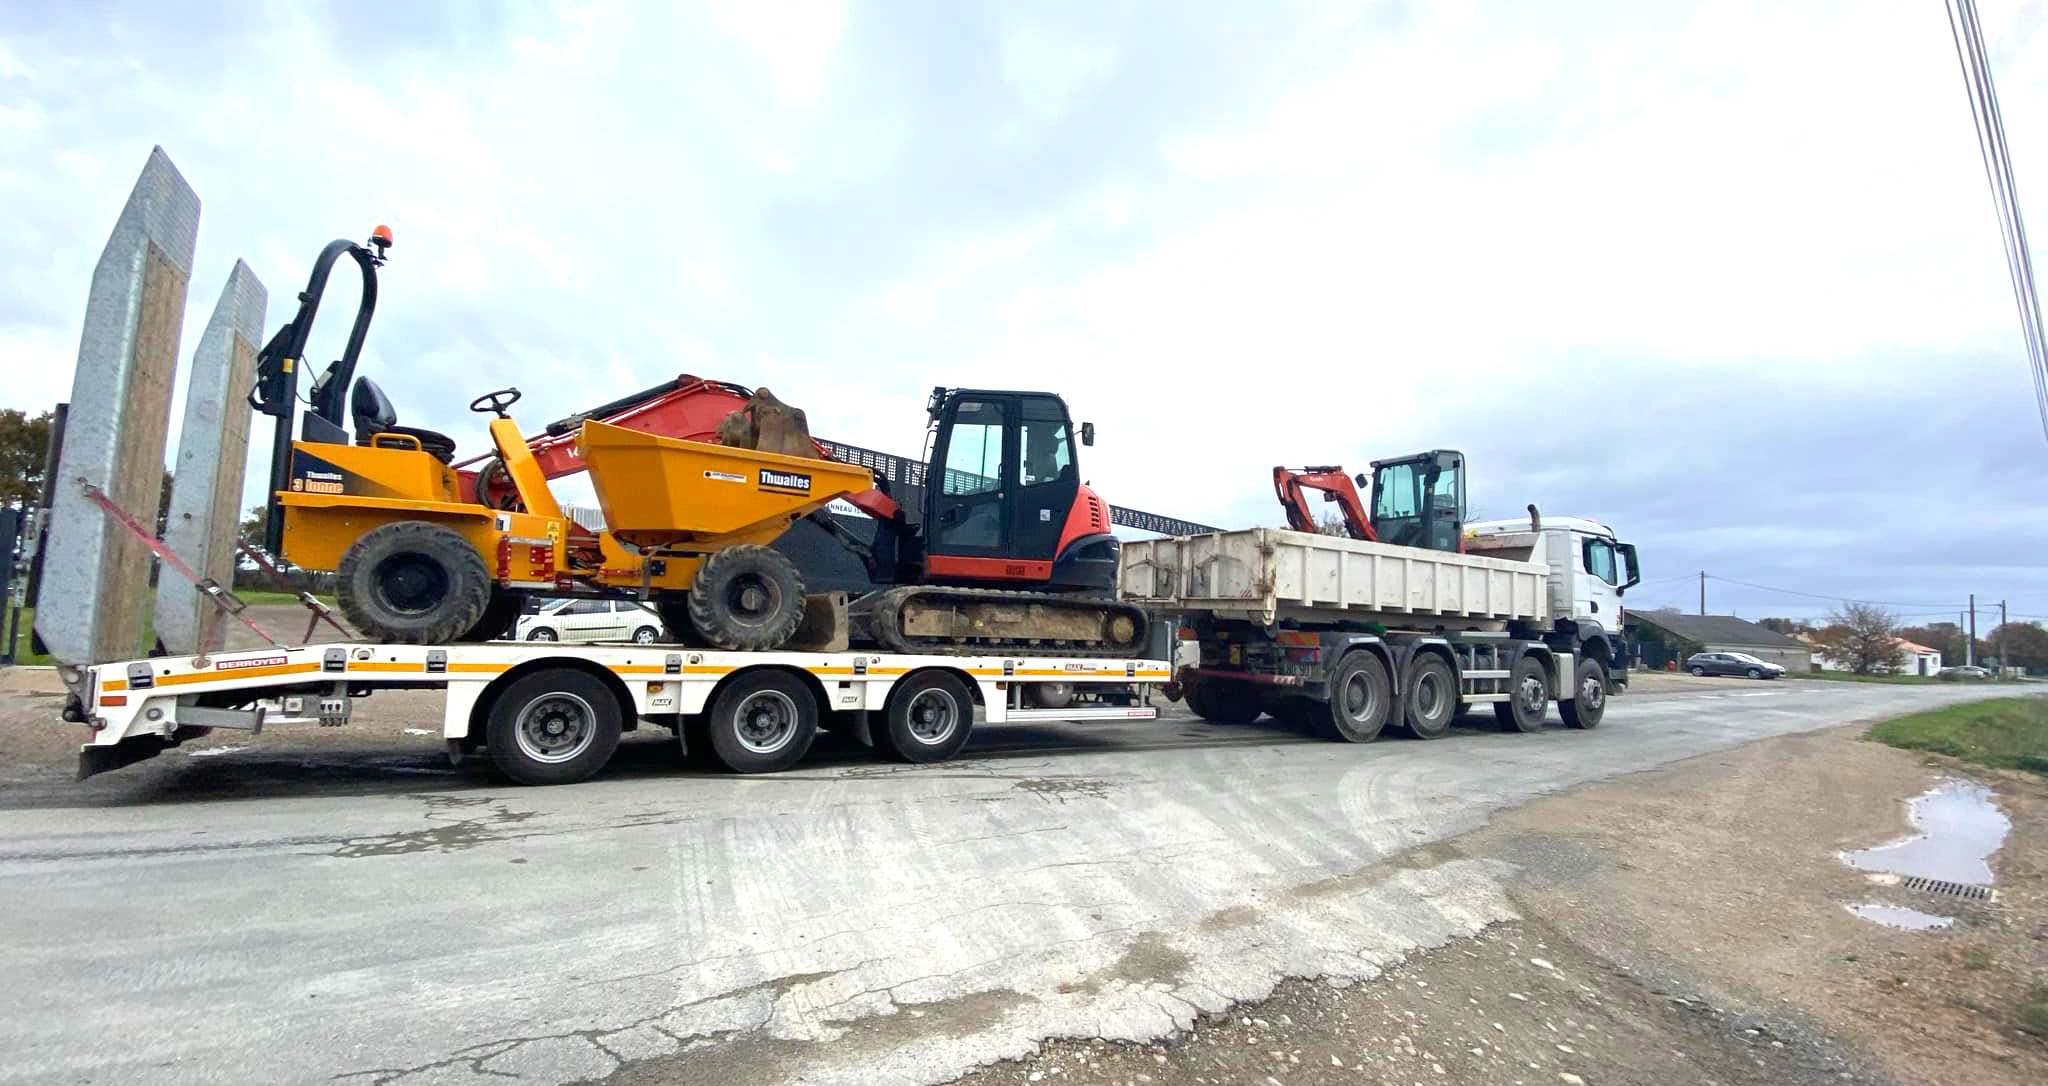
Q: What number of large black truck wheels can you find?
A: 7